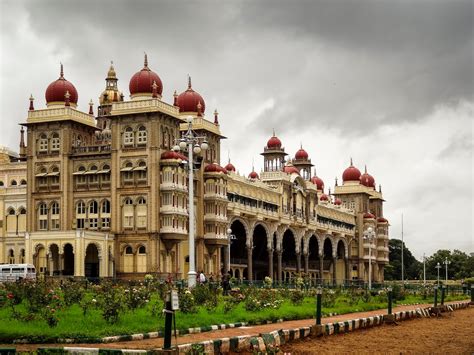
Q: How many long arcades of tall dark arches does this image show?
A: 1